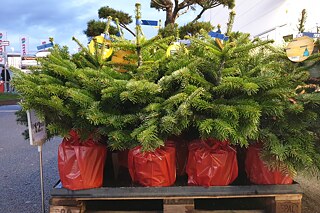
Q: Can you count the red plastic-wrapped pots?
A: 4